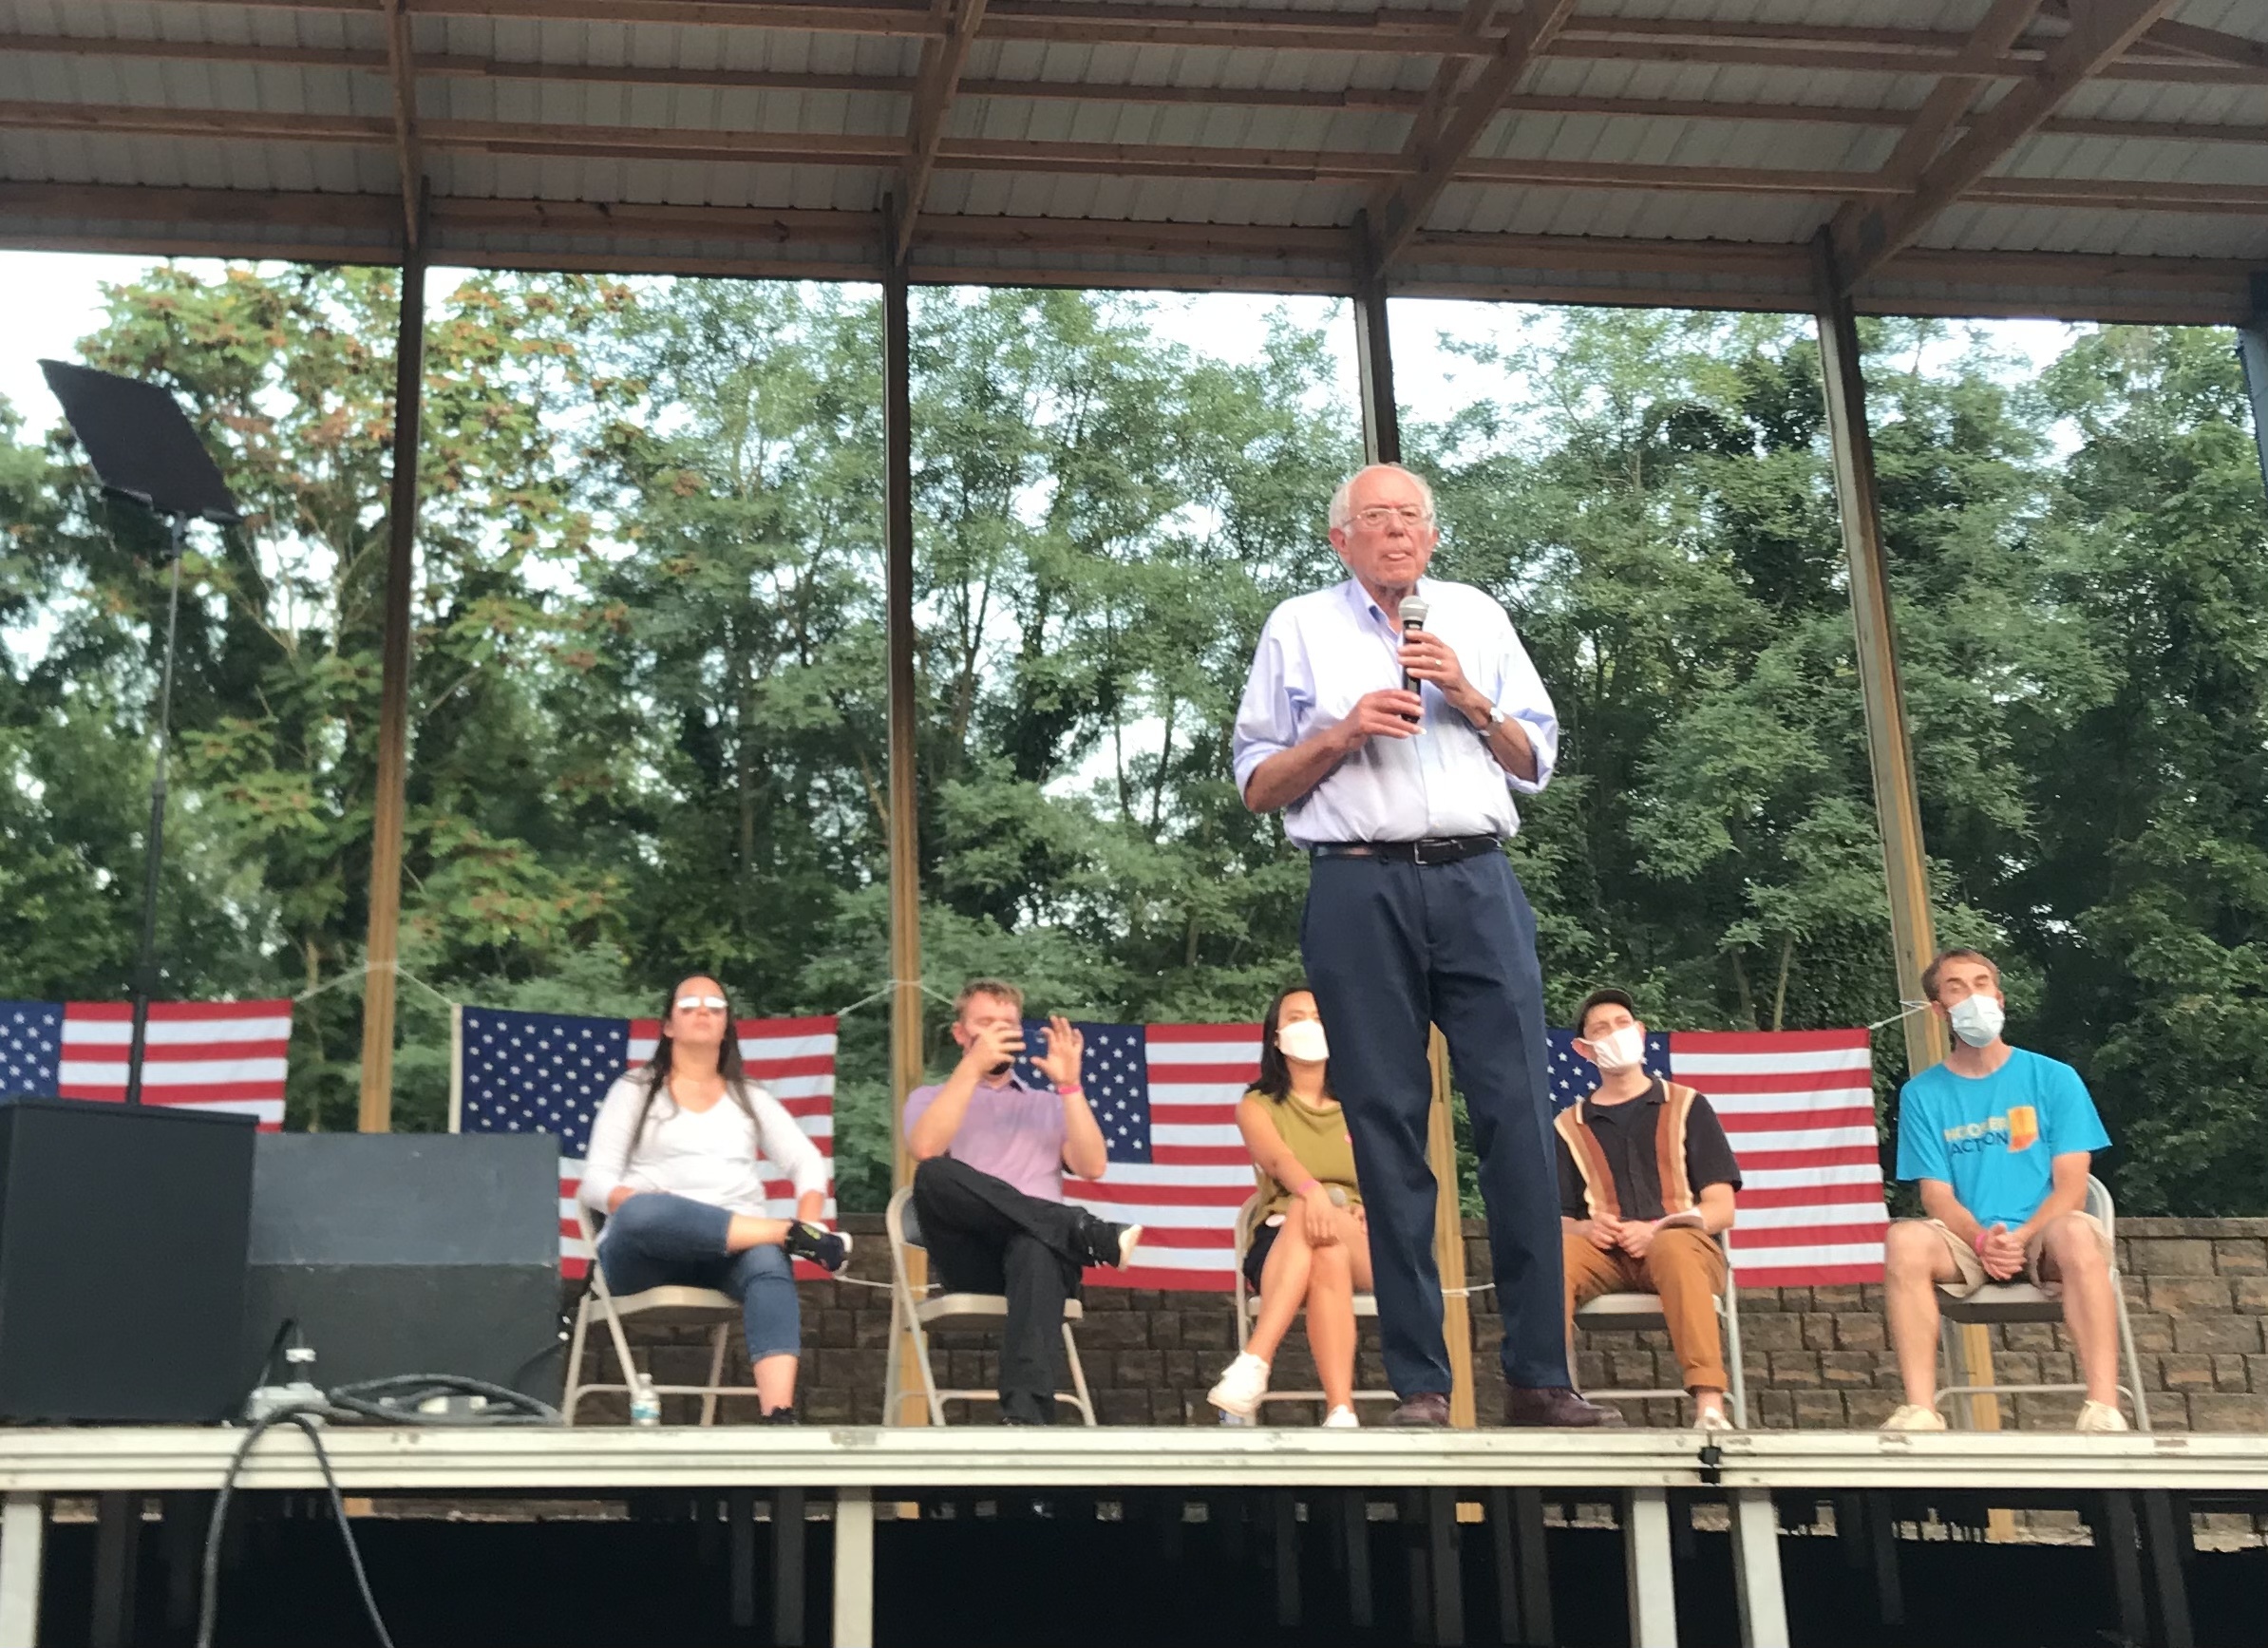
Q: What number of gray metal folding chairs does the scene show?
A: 5